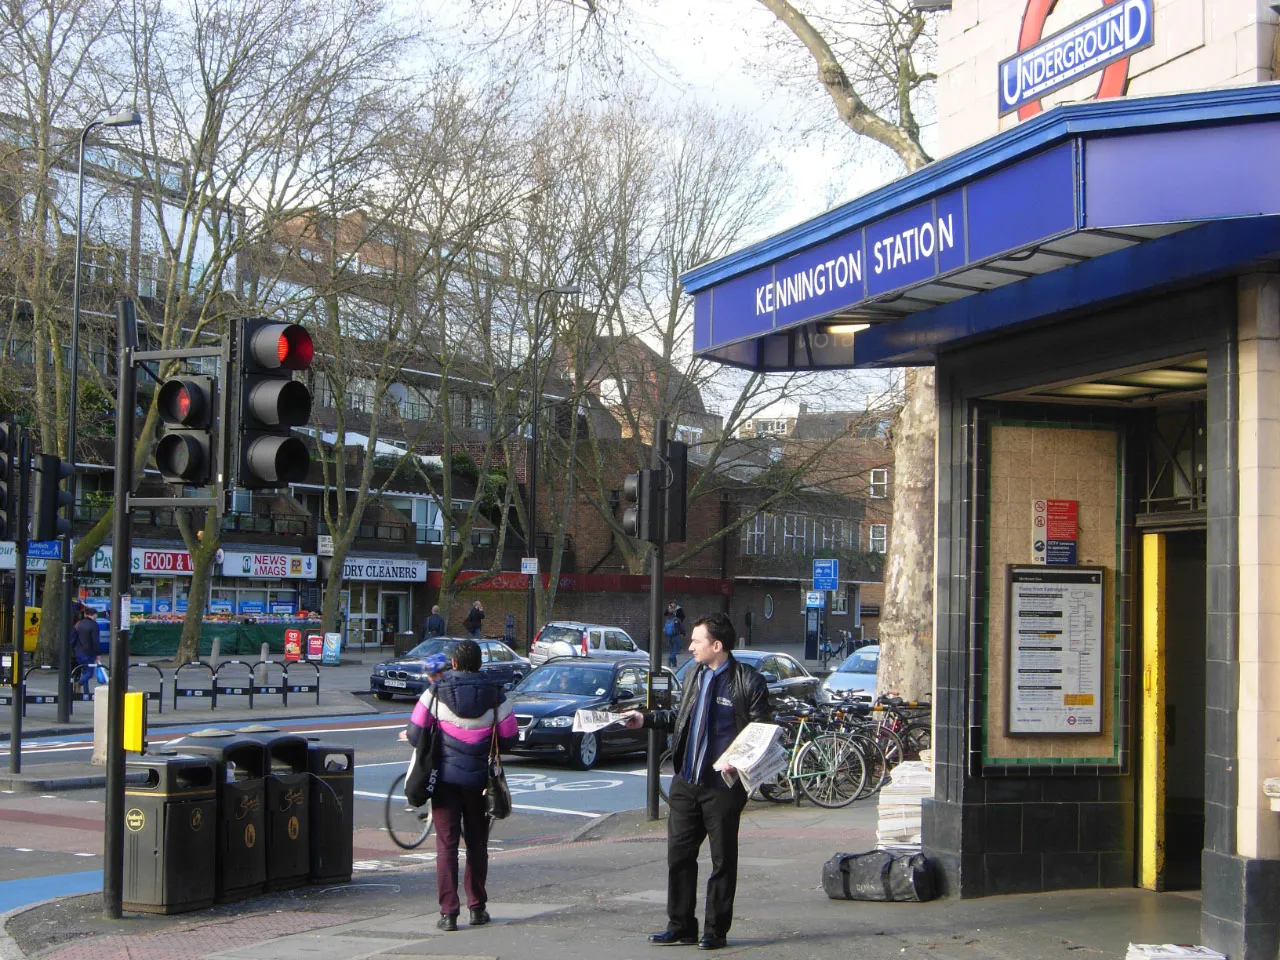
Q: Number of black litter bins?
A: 4